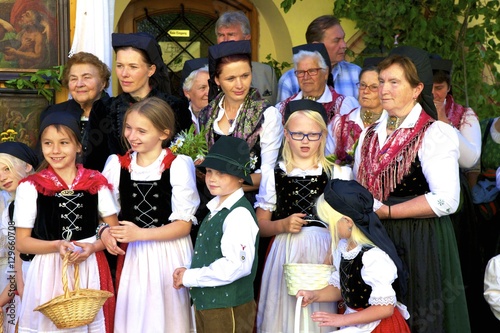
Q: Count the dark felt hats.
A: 1